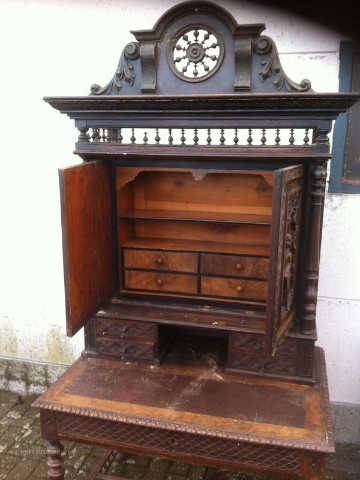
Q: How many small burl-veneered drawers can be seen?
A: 4